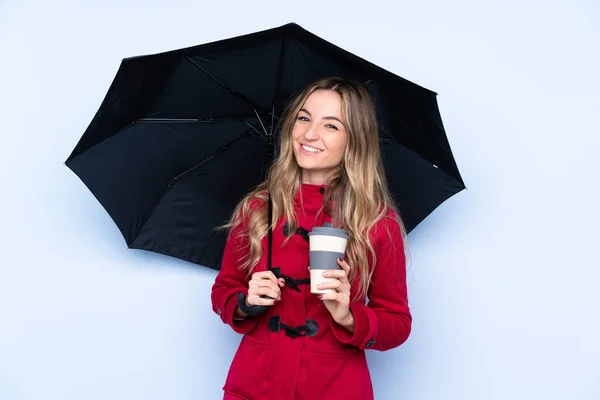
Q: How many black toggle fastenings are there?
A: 3